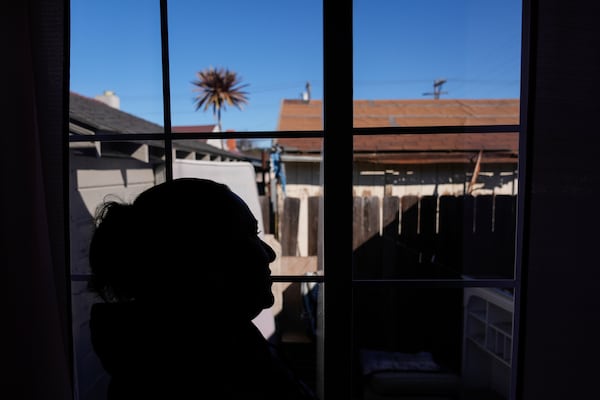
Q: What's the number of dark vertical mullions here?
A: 2